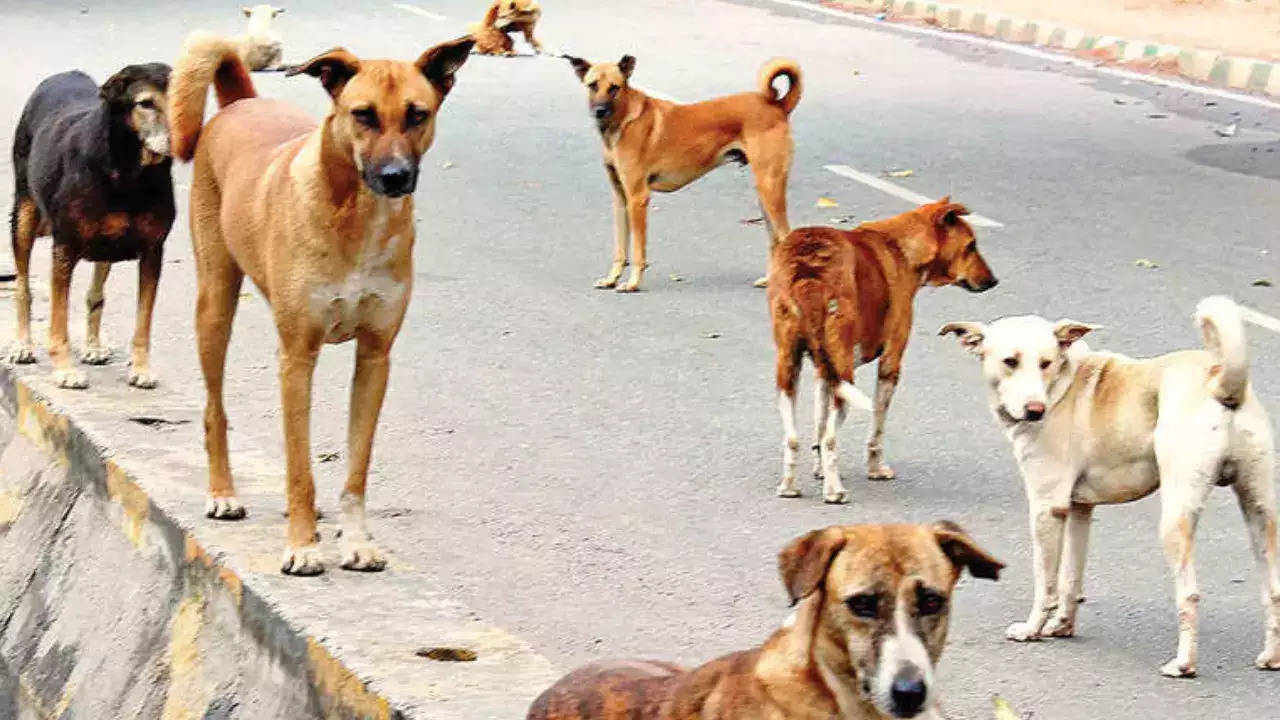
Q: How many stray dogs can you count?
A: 8